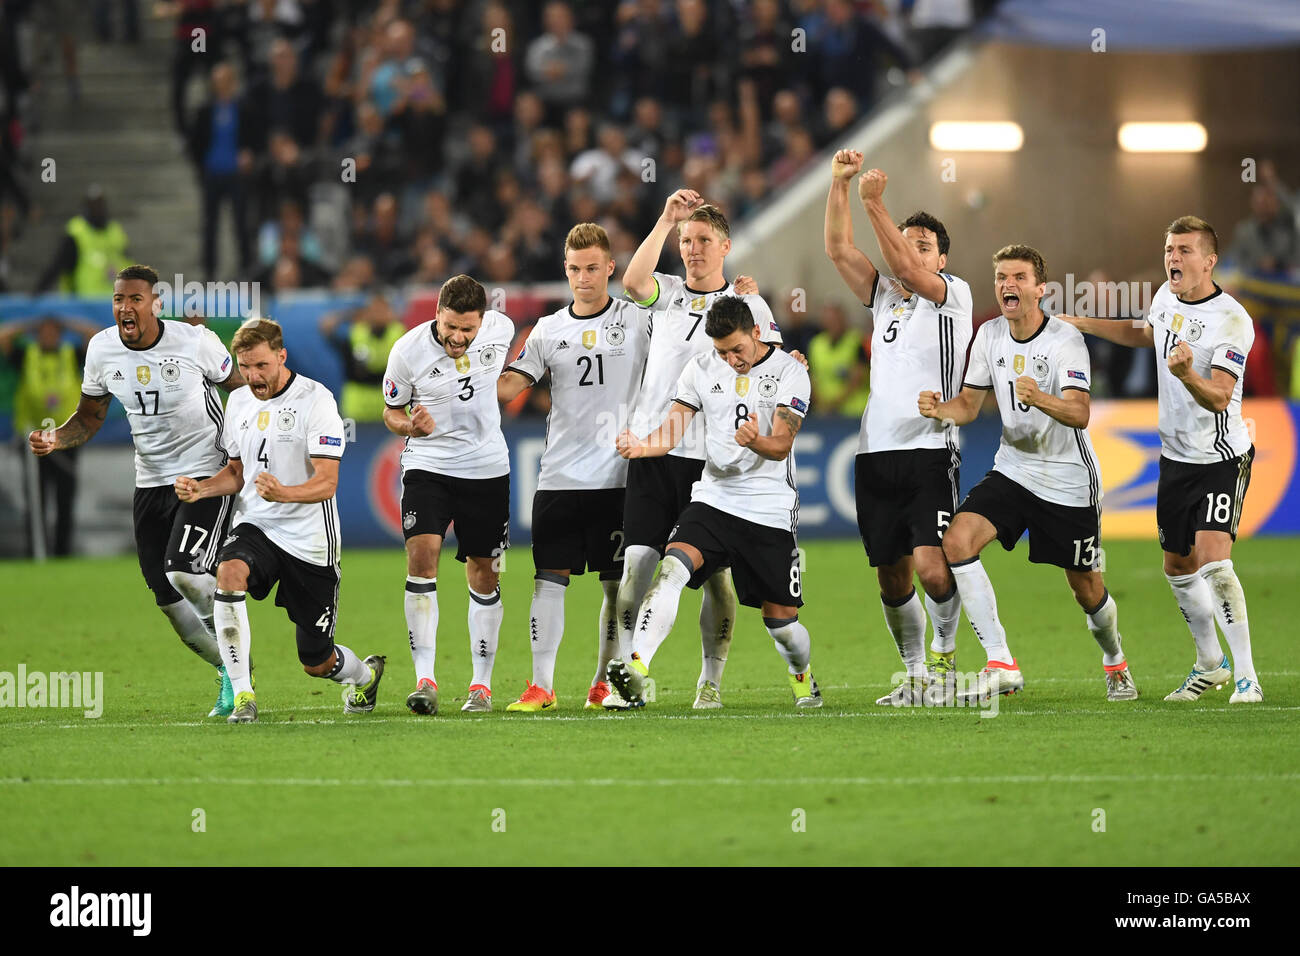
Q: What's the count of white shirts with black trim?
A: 9